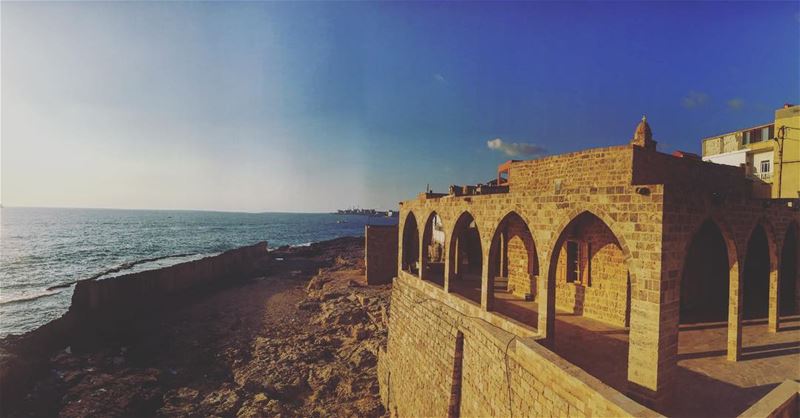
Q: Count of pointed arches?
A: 8